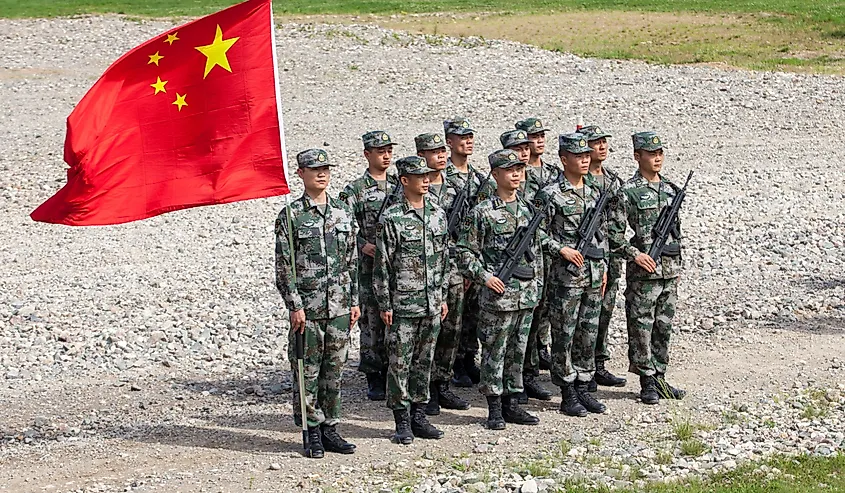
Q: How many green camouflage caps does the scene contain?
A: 11